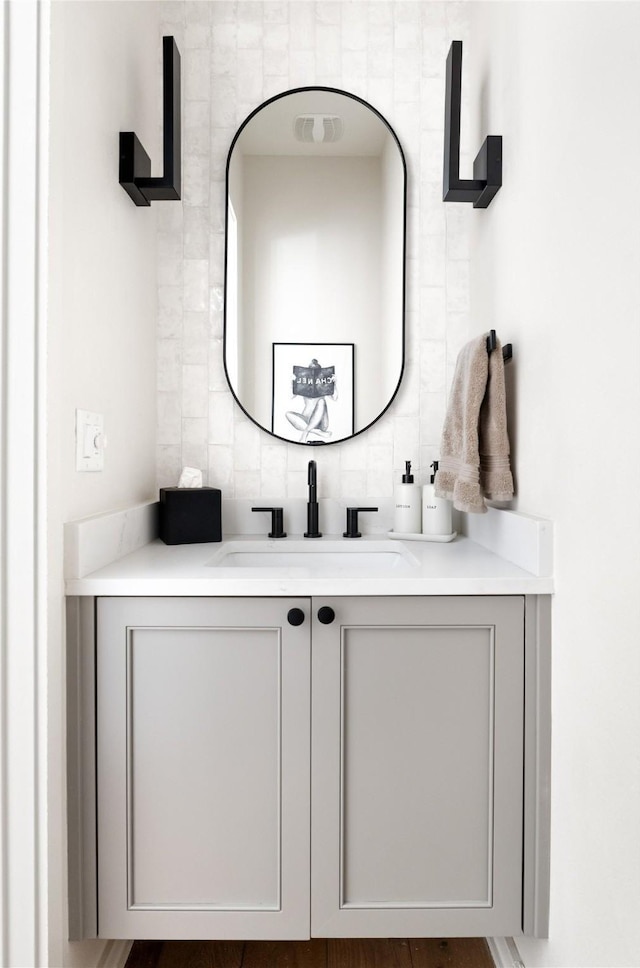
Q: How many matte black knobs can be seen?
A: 2